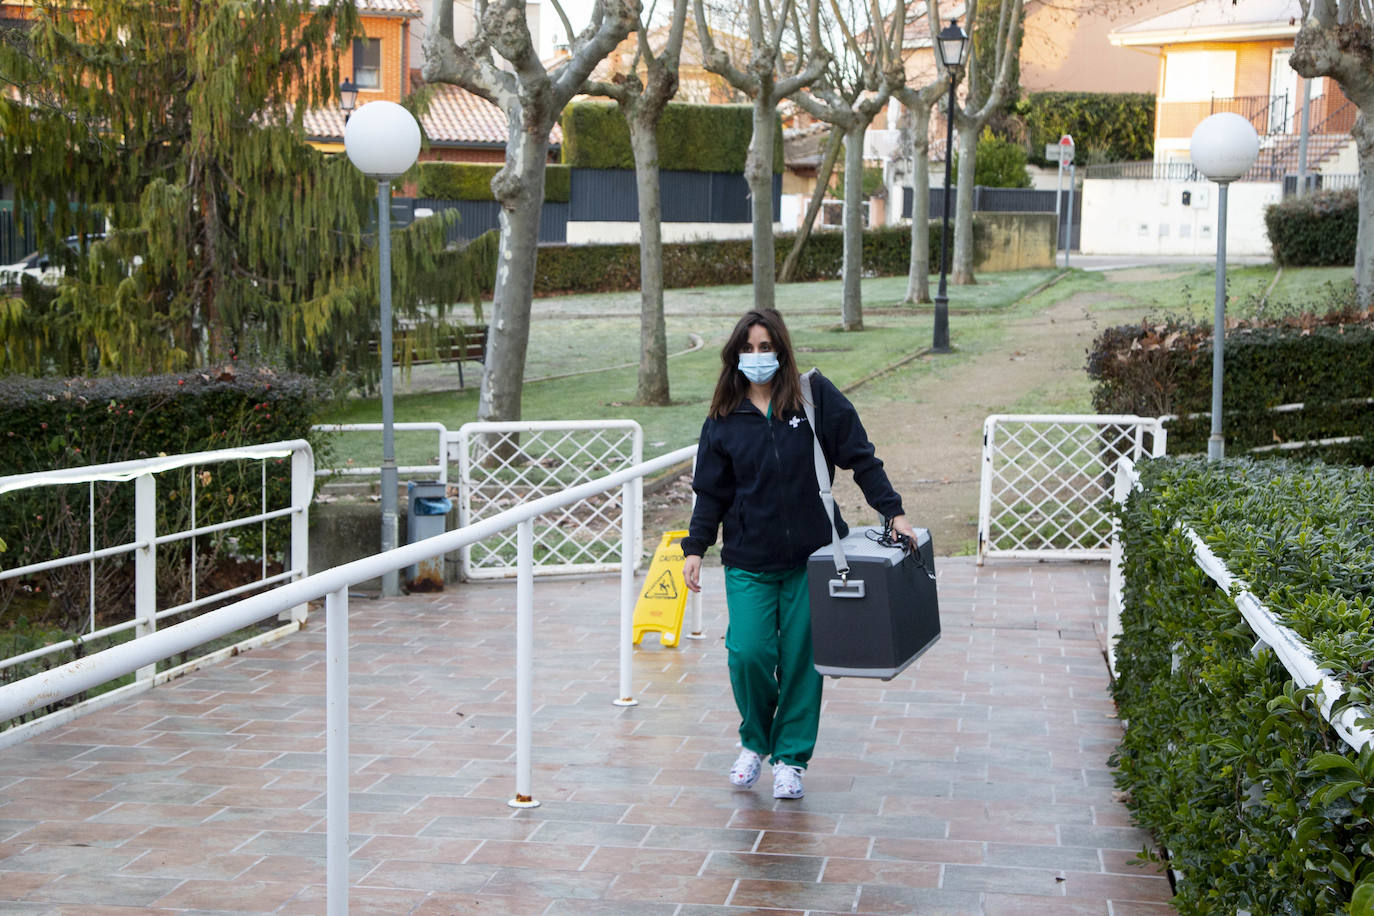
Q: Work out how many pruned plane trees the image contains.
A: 7